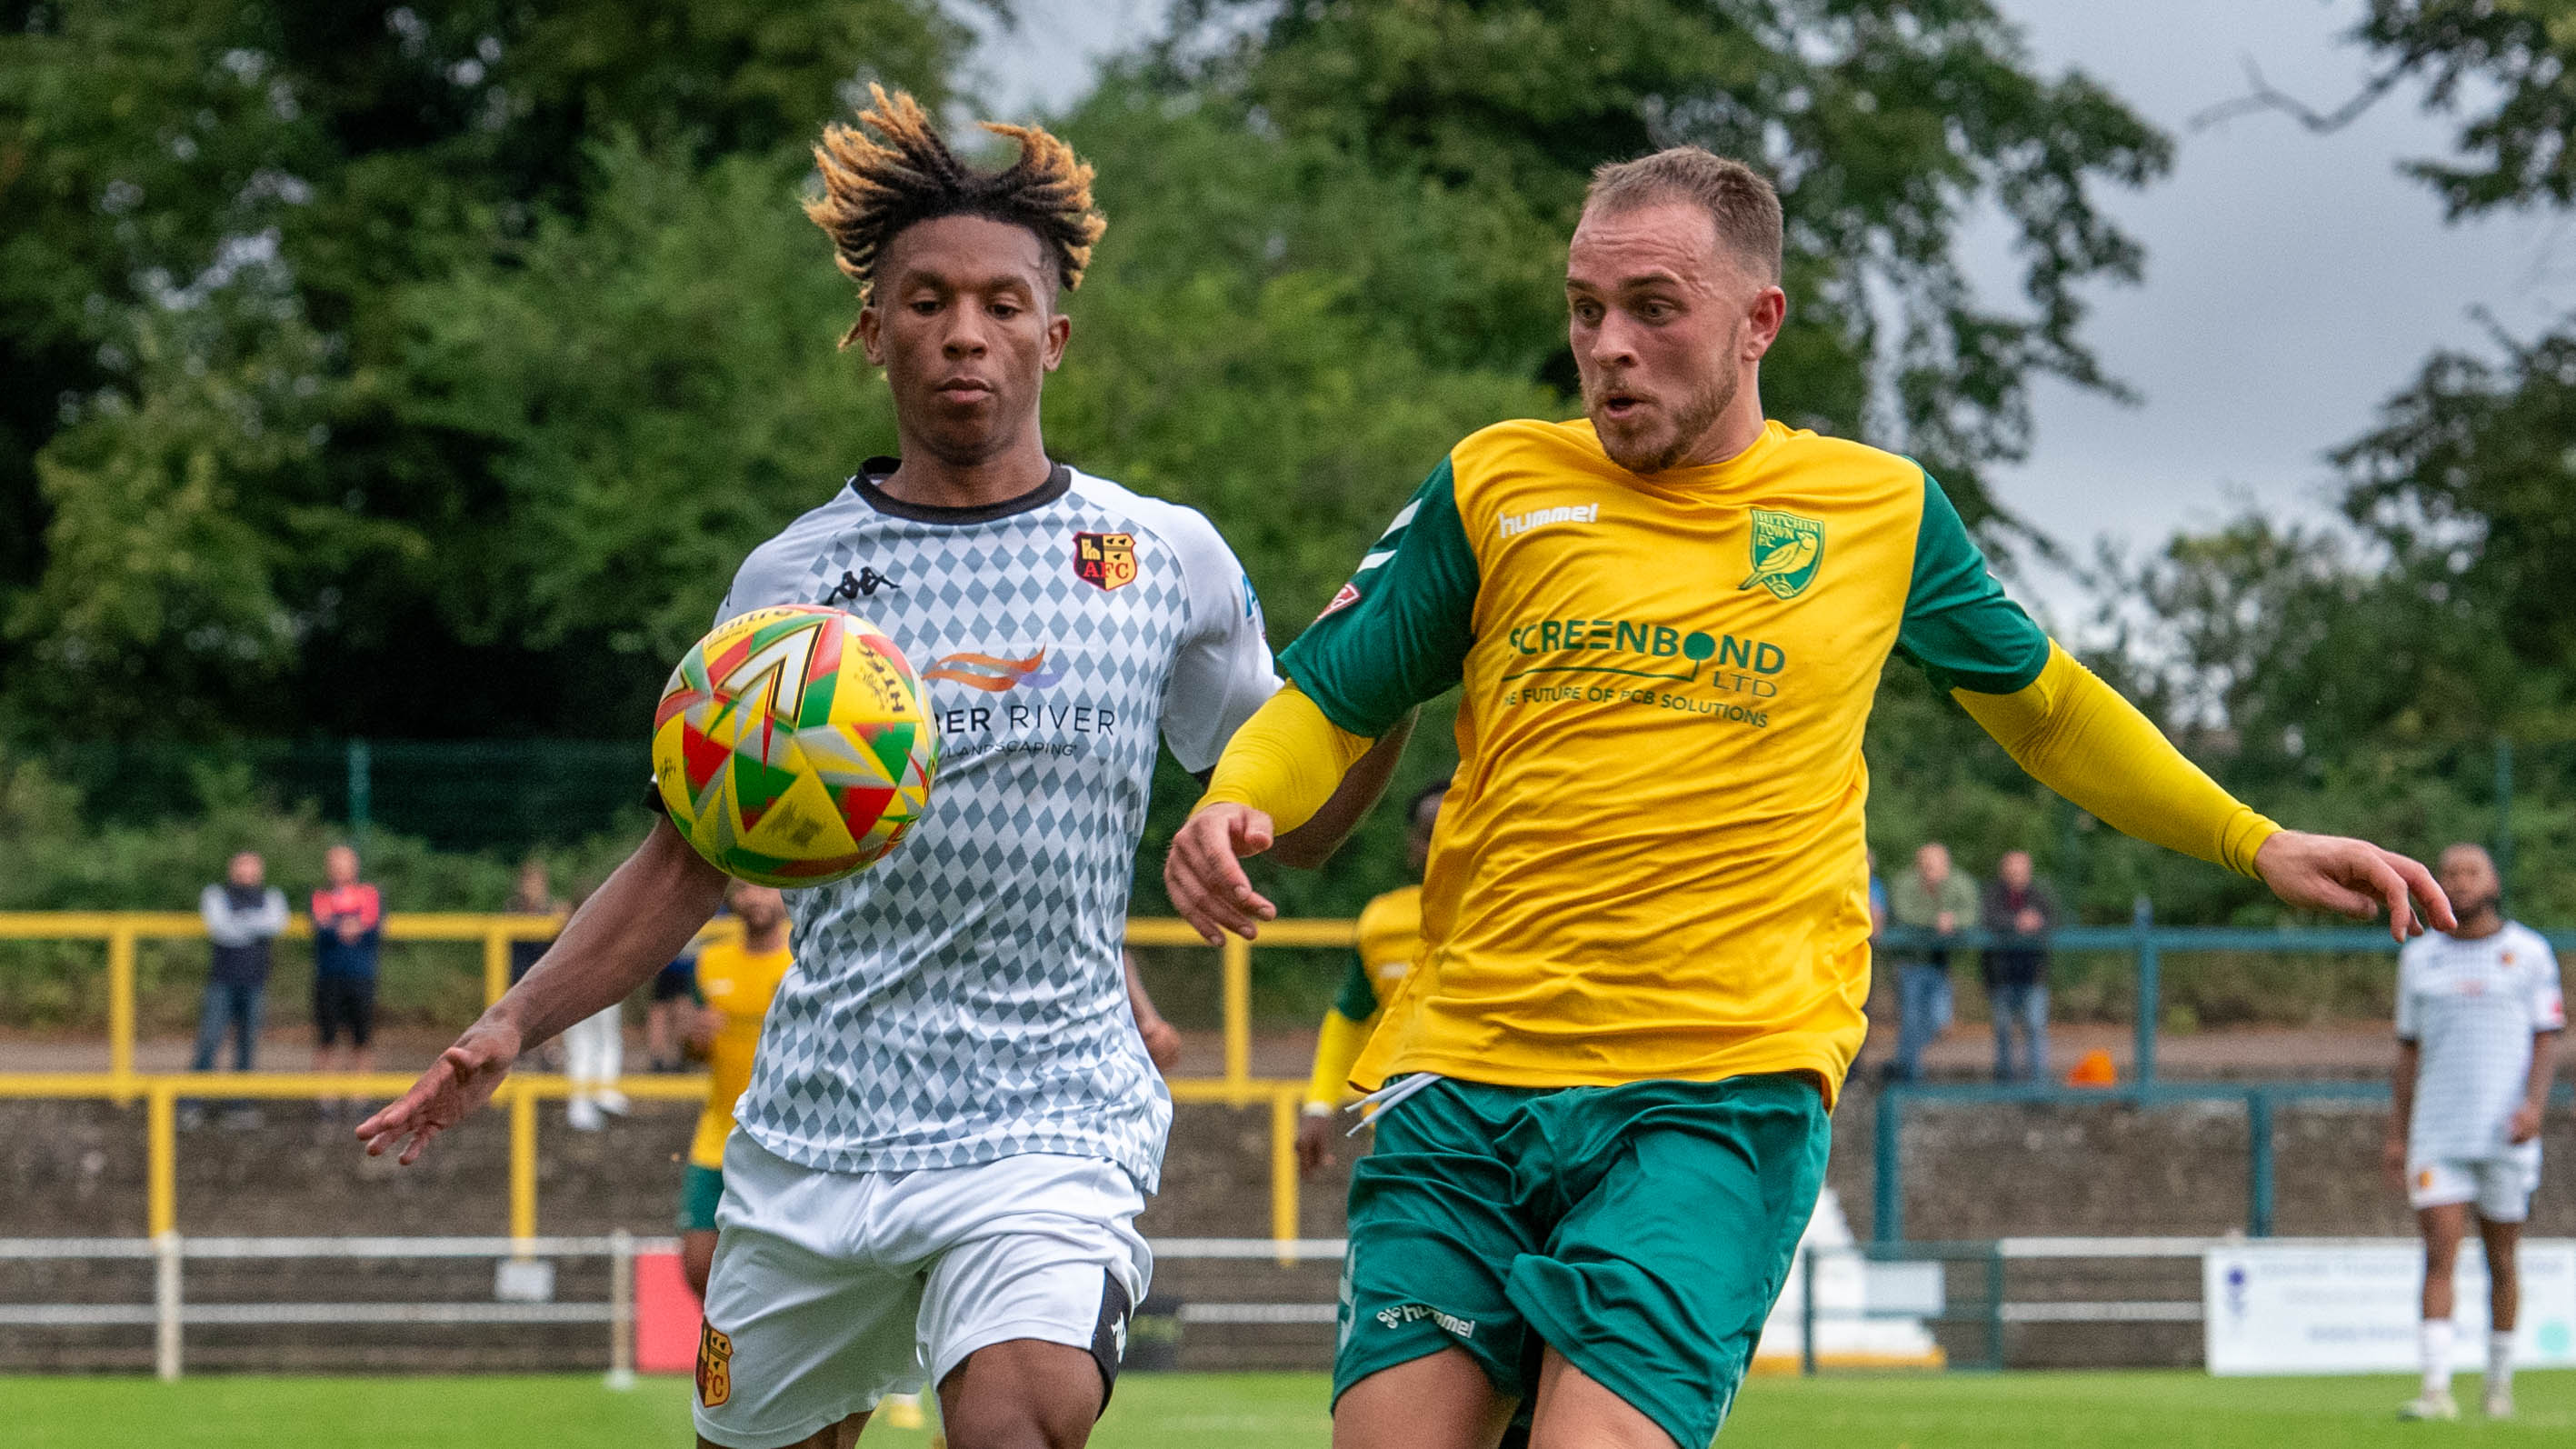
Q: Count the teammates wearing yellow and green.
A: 3